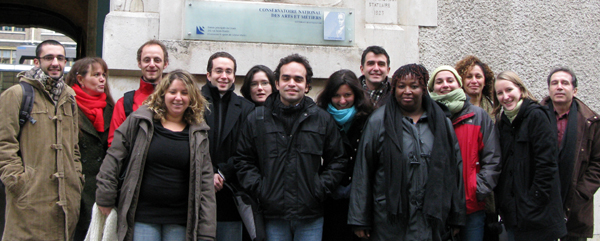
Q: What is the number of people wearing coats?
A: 14